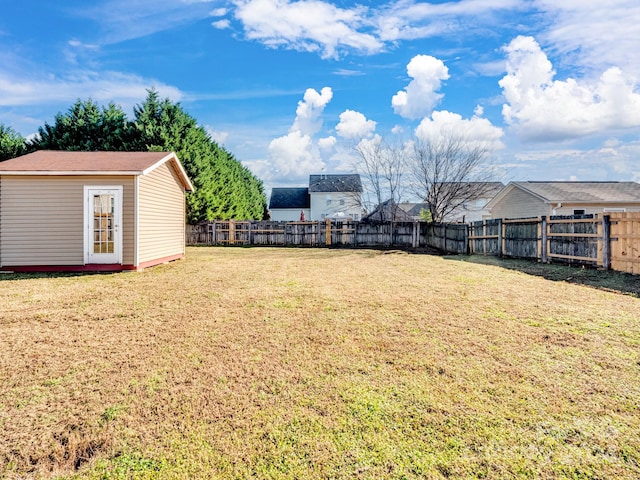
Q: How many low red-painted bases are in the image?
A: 1